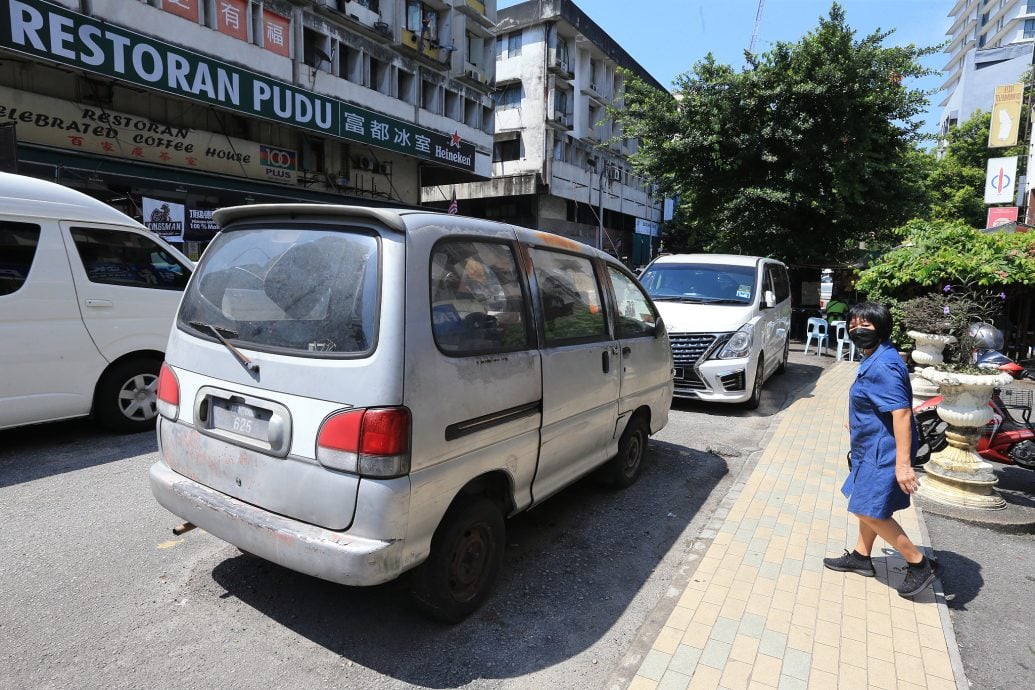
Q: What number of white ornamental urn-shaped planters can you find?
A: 2